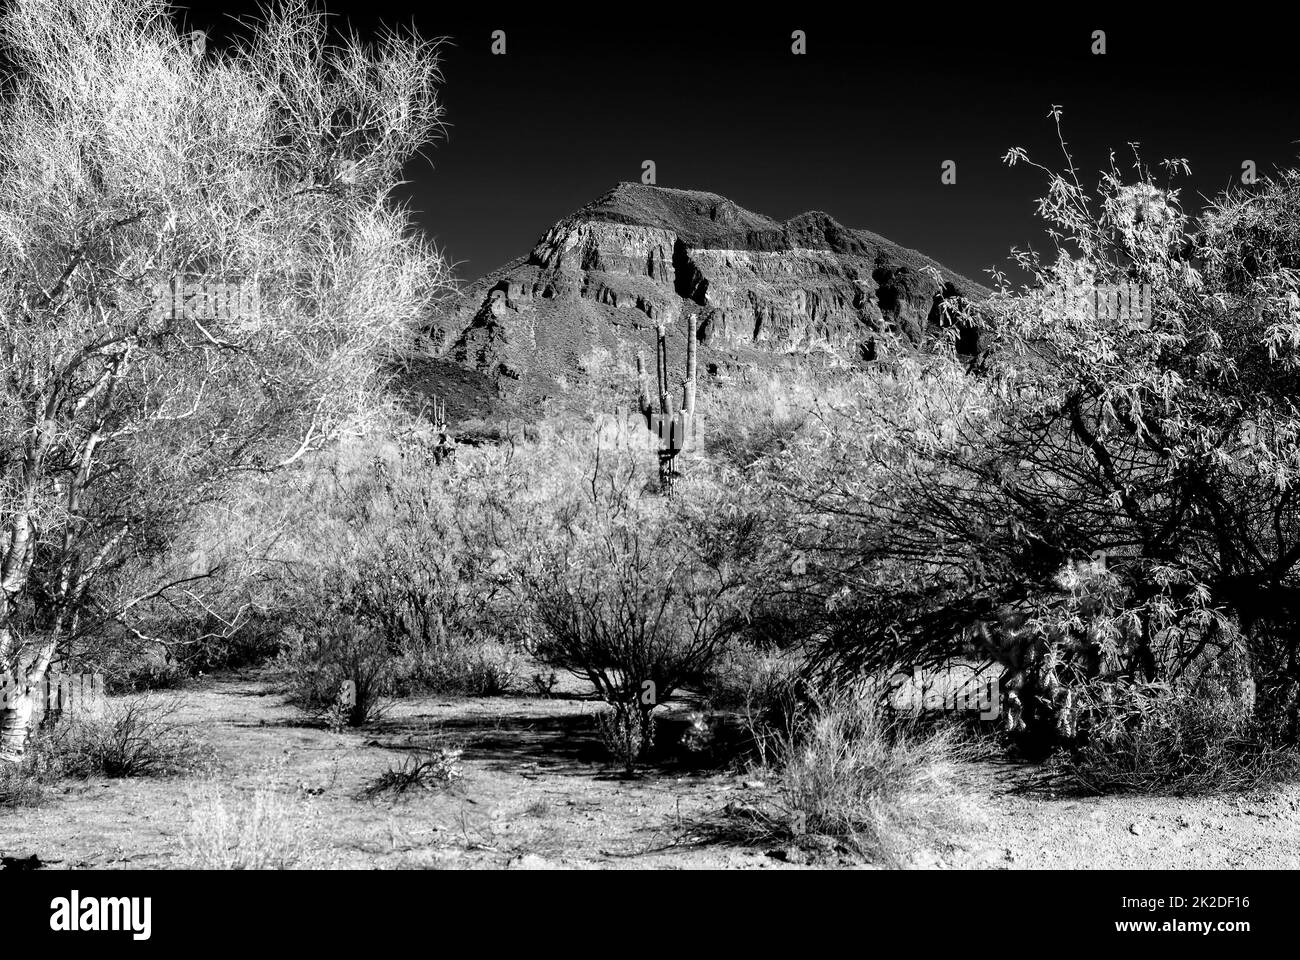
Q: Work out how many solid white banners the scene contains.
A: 0